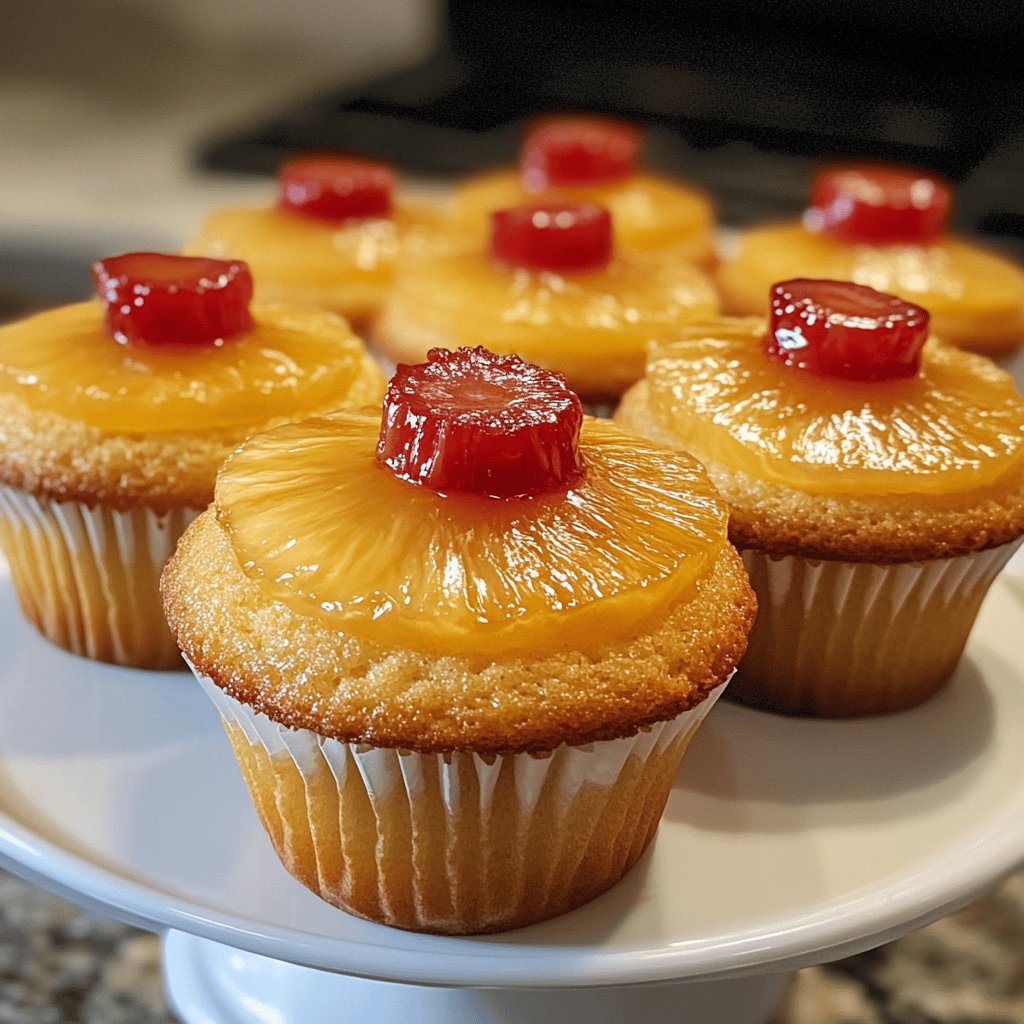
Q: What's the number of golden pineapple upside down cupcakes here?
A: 7